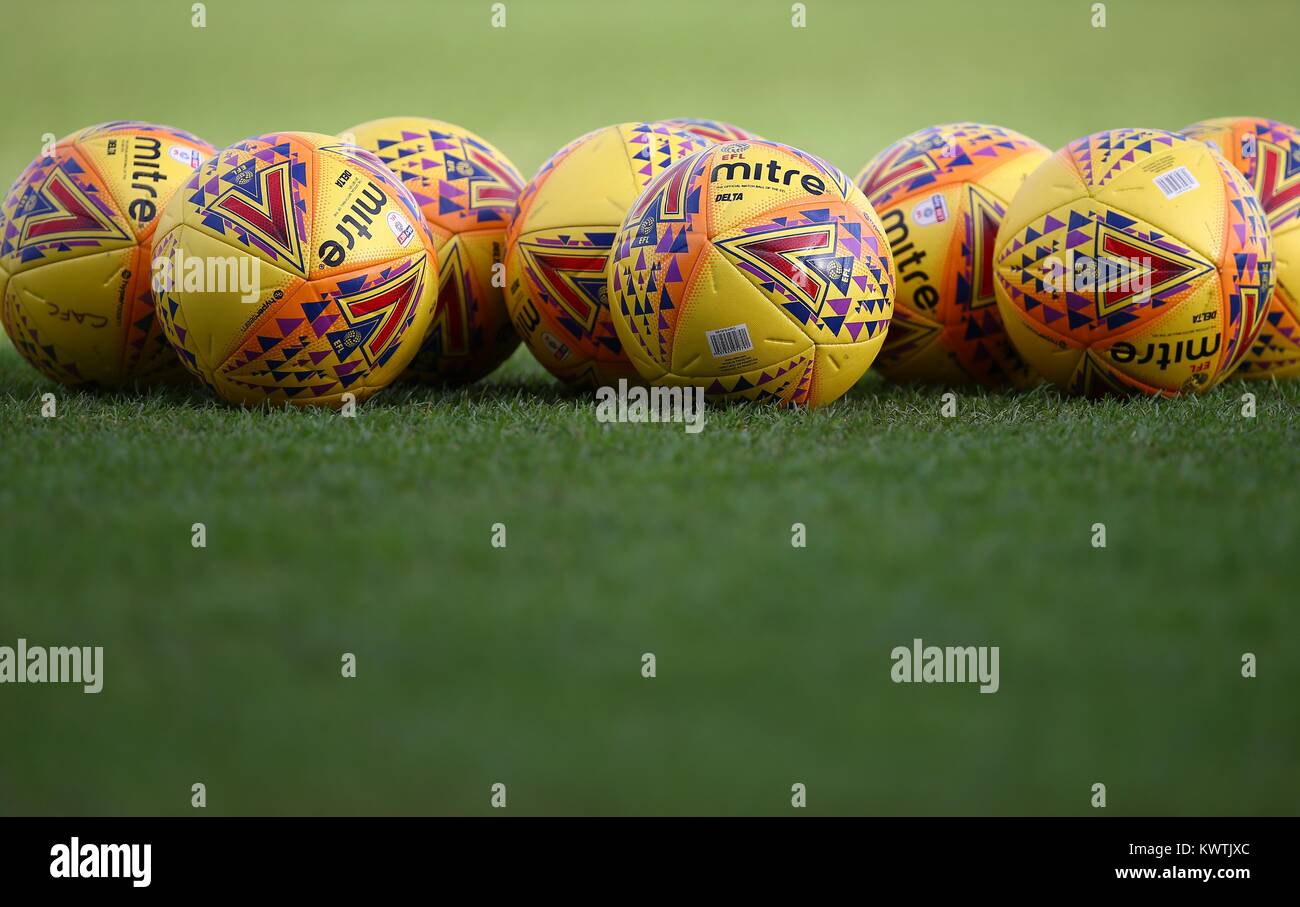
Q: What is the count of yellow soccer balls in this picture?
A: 9